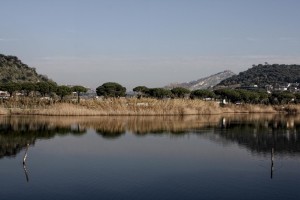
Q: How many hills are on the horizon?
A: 3